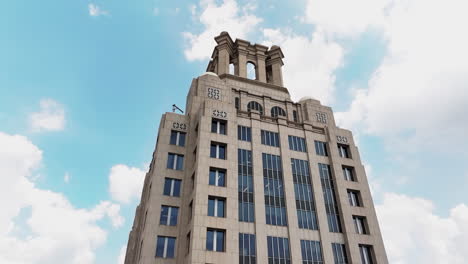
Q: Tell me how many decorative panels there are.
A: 5